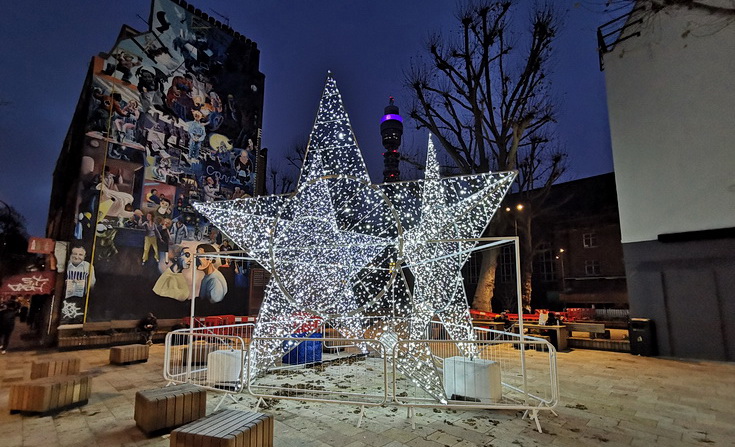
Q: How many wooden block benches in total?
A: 5